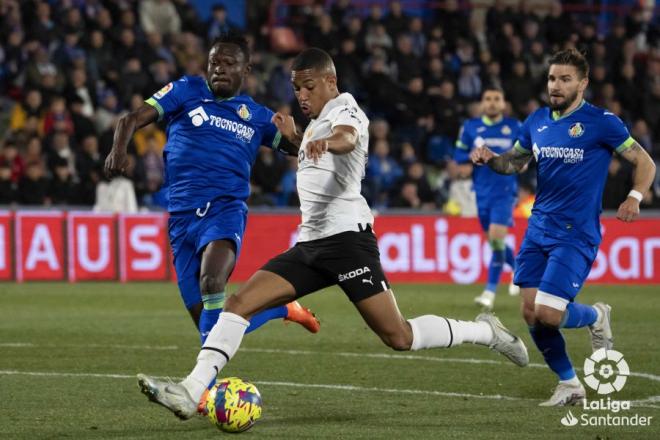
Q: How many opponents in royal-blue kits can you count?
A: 3